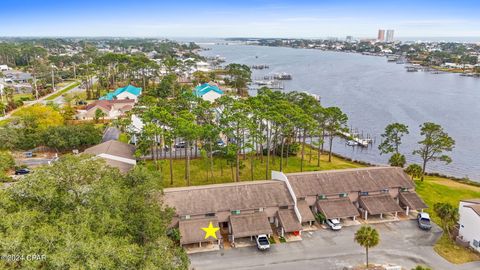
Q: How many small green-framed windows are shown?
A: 4